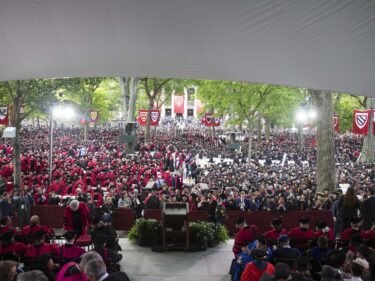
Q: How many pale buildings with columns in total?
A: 1